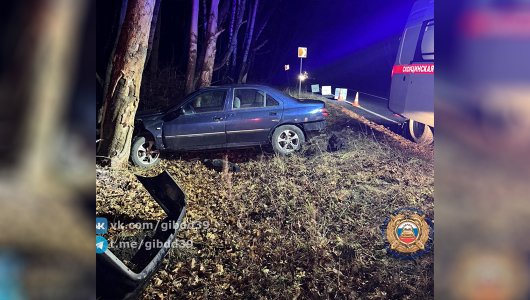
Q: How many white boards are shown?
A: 3